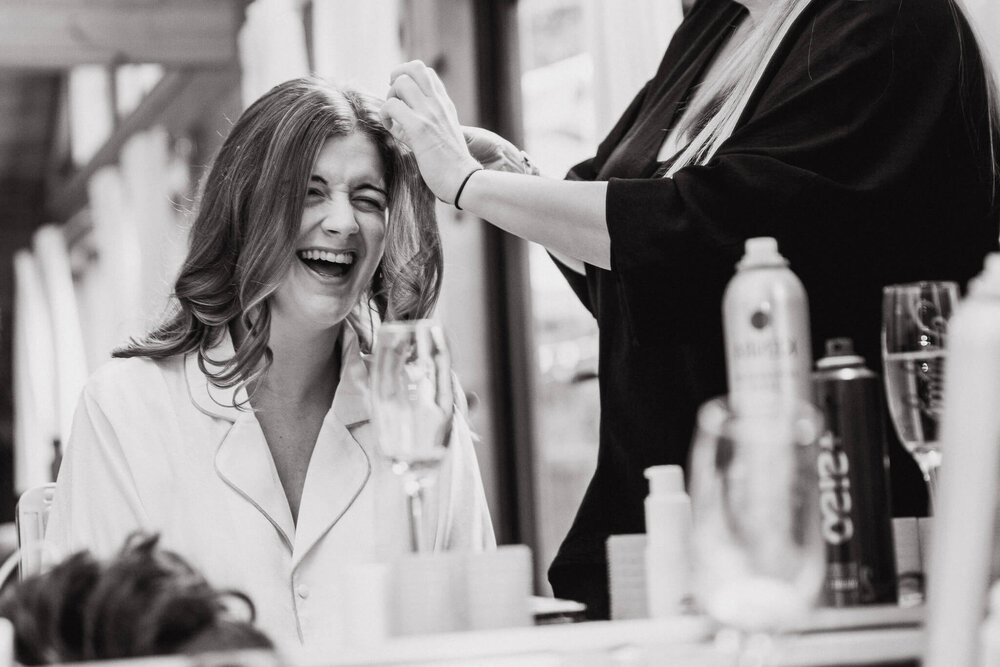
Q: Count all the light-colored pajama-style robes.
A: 1